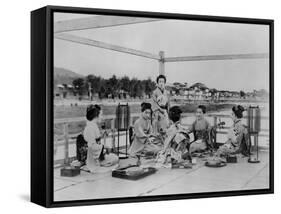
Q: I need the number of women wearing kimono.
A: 6